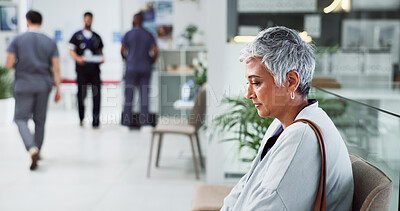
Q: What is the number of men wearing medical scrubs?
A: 3